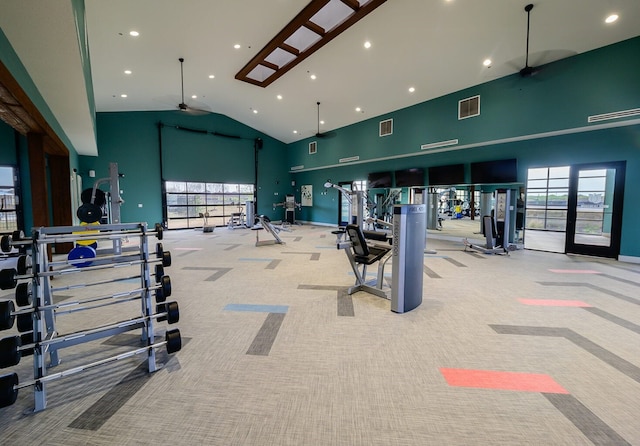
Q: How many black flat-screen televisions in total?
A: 4